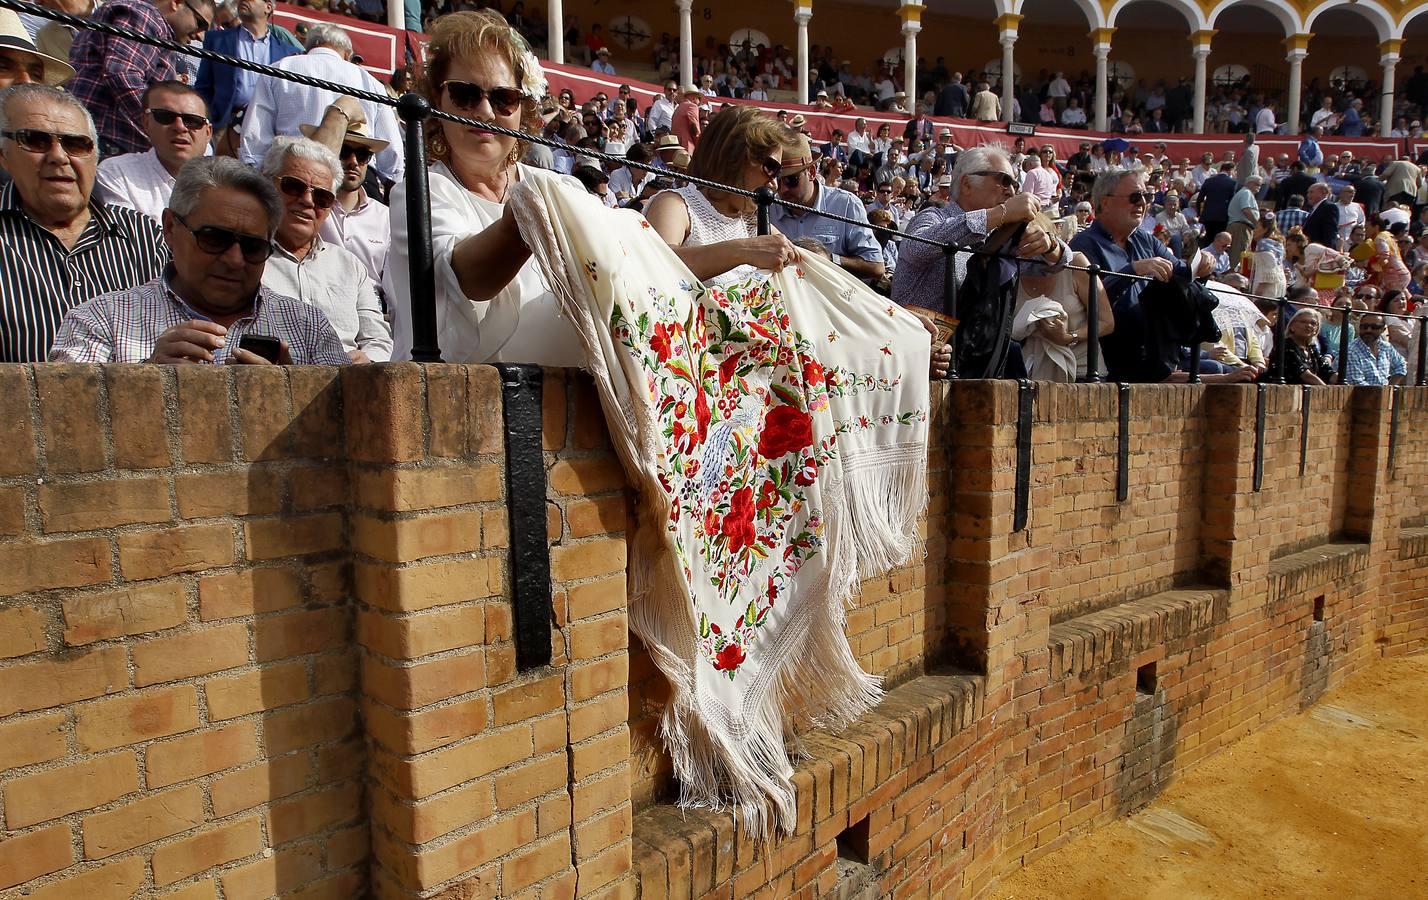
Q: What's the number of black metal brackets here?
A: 6